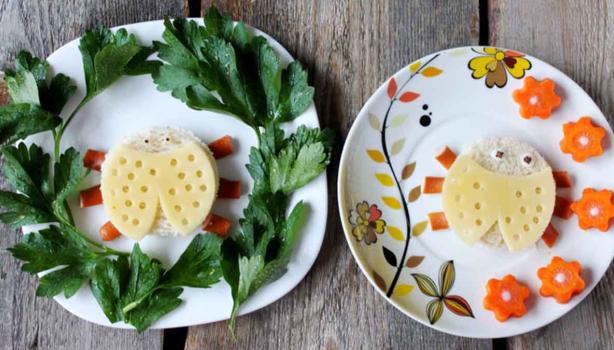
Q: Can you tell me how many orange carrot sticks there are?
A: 12